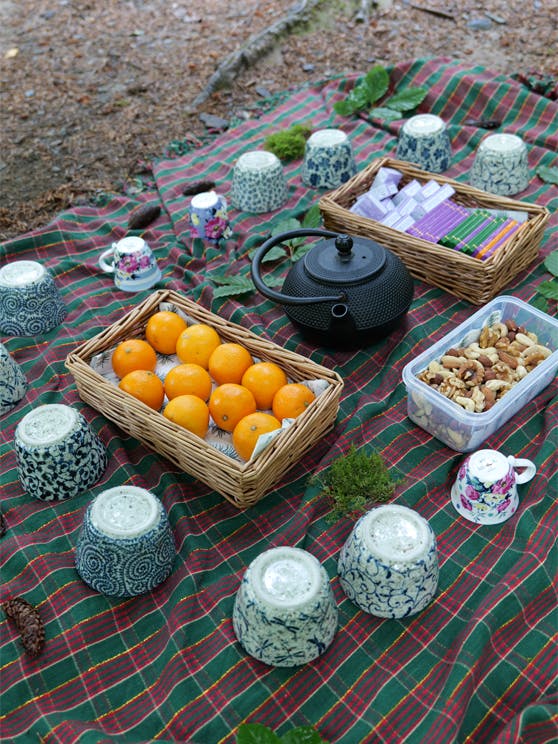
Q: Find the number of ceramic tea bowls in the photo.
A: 10